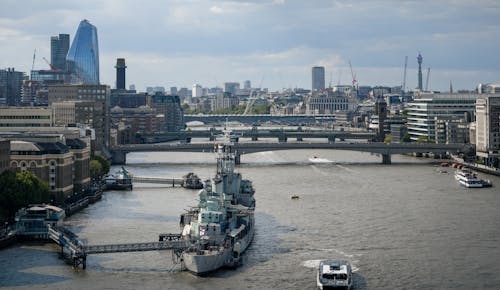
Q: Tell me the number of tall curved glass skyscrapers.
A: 1